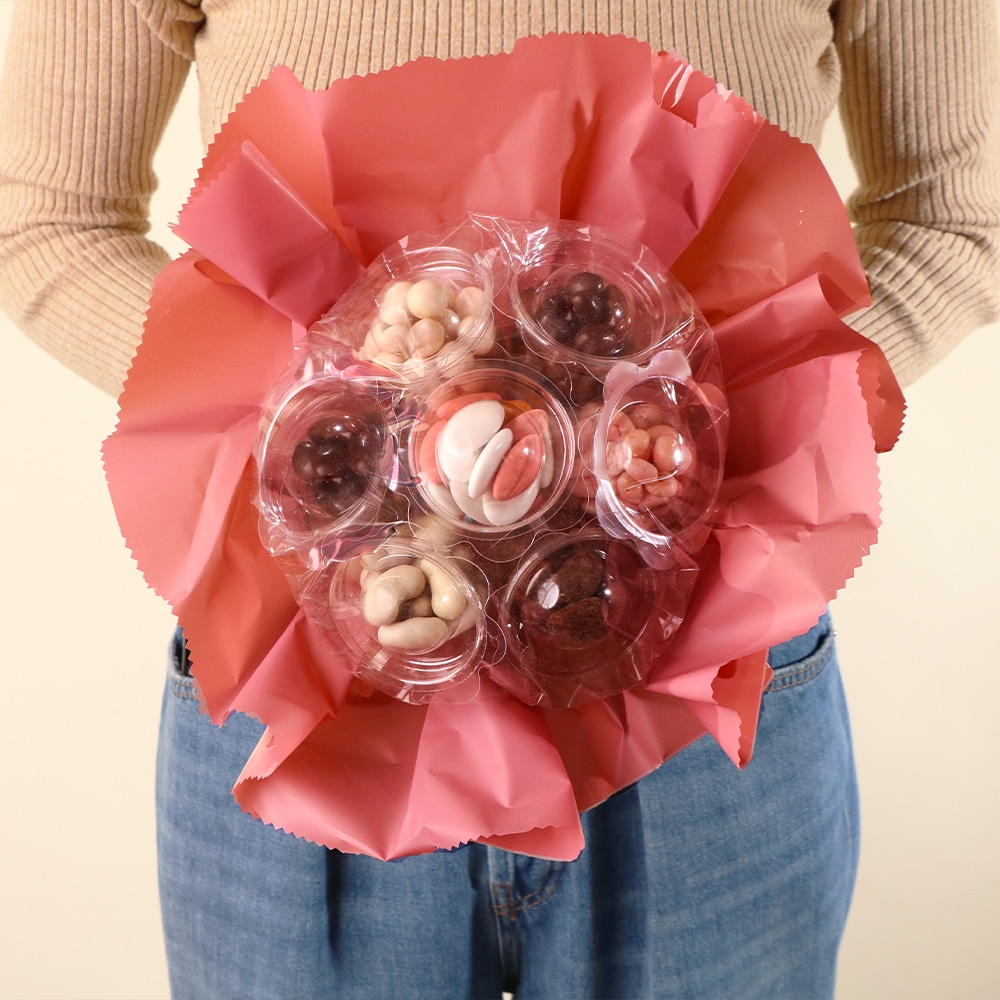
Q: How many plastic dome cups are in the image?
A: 7